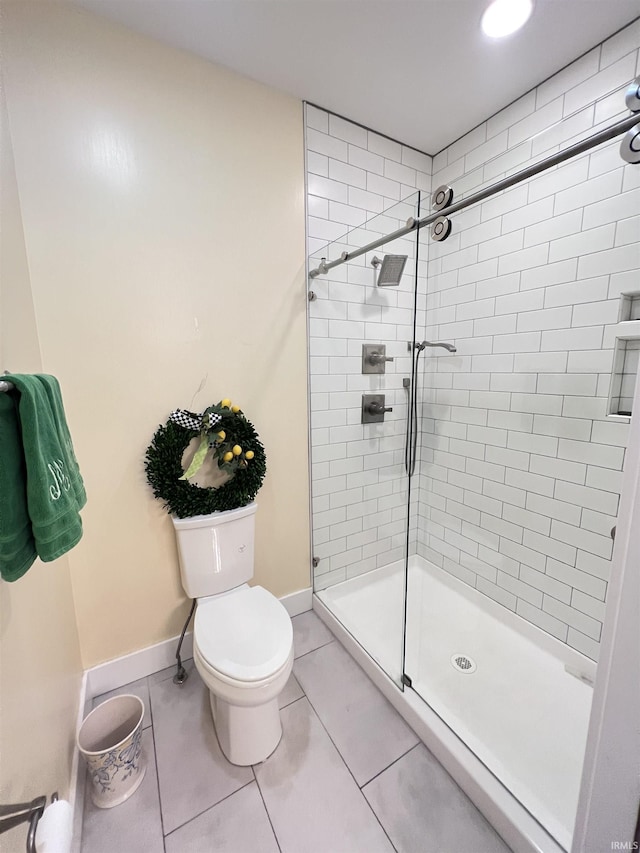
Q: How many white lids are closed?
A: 1